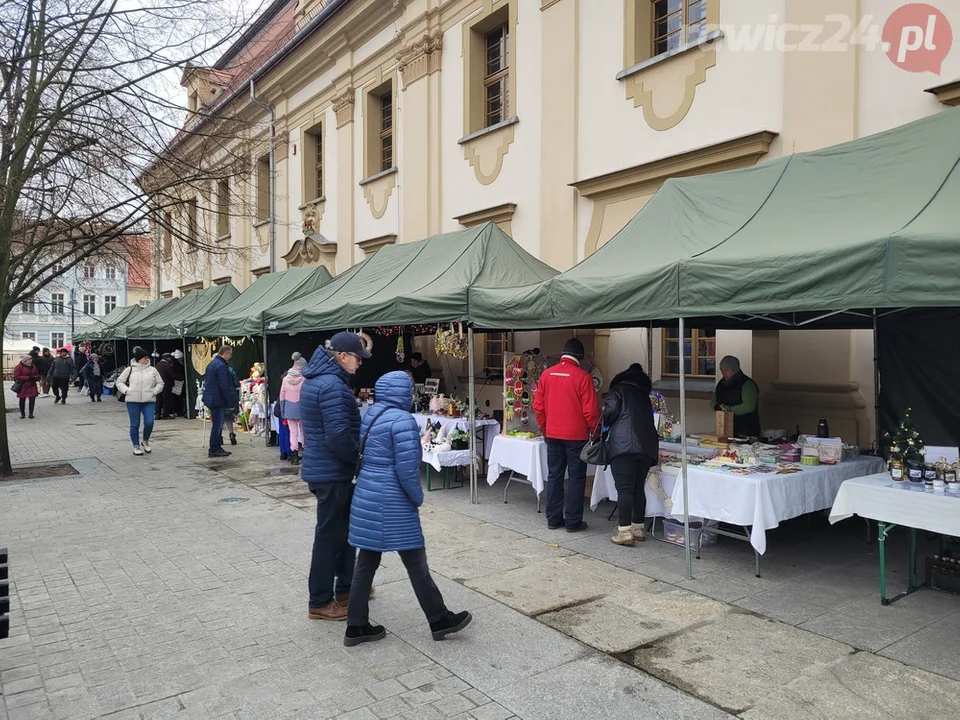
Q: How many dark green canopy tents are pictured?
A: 6